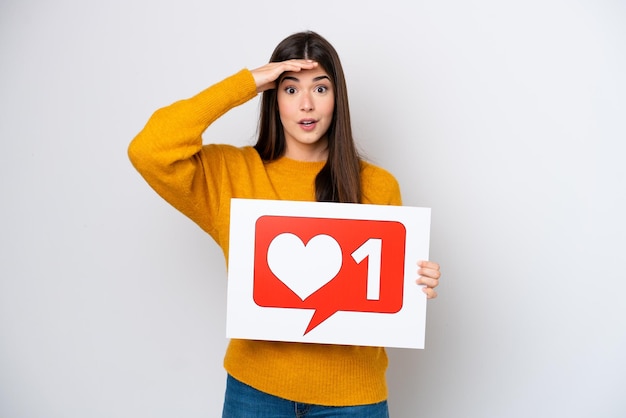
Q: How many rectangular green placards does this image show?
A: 0